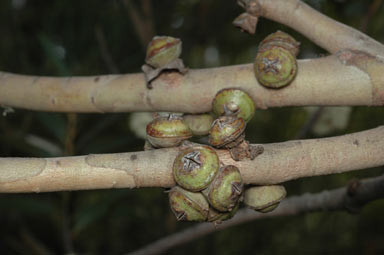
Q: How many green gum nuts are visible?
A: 12